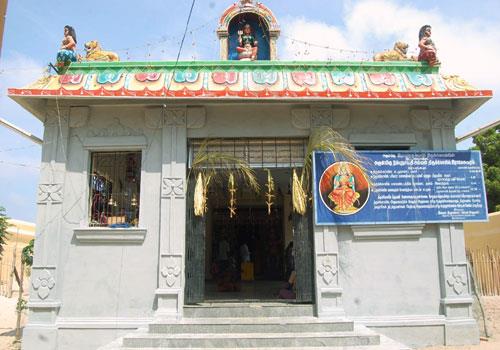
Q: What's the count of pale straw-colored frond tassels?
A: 4